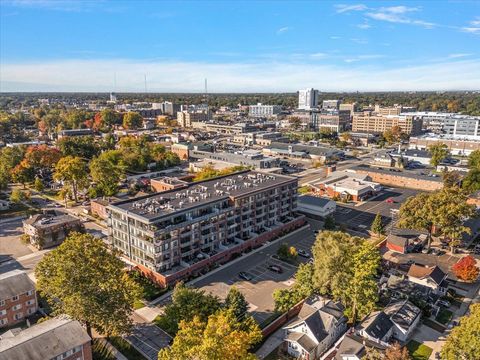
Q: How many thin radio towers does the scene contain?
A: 3